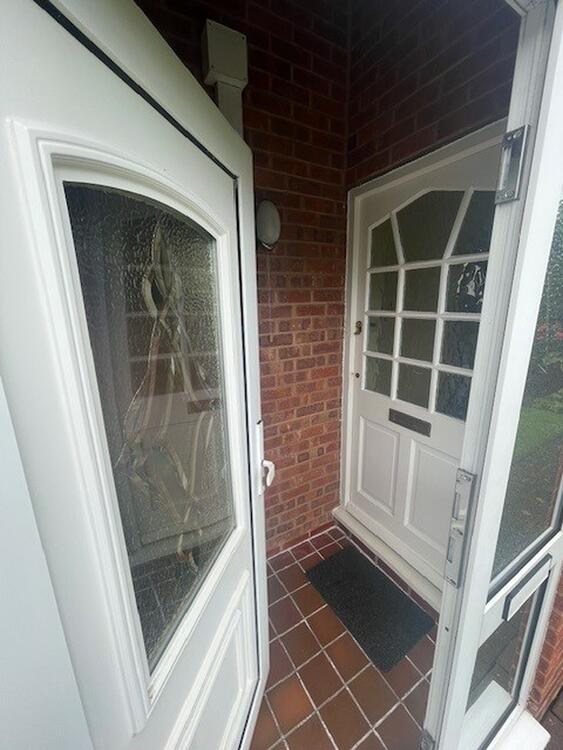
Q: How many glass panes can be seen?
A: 15